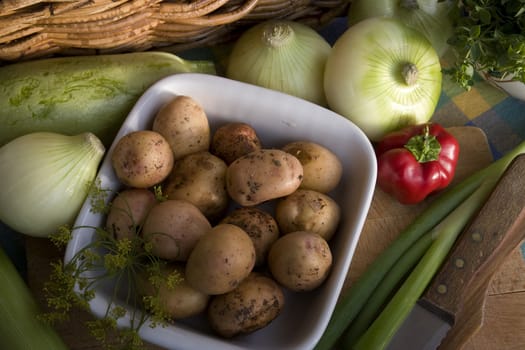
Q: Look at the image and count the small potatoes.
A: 14